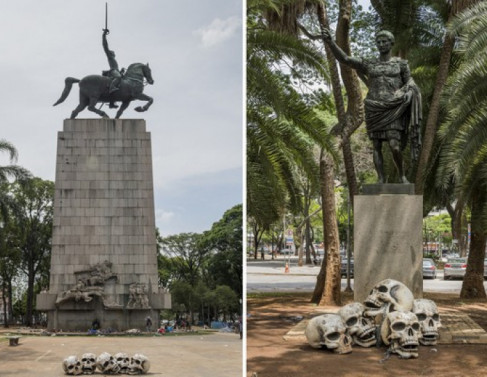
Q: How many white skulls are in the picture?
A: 10